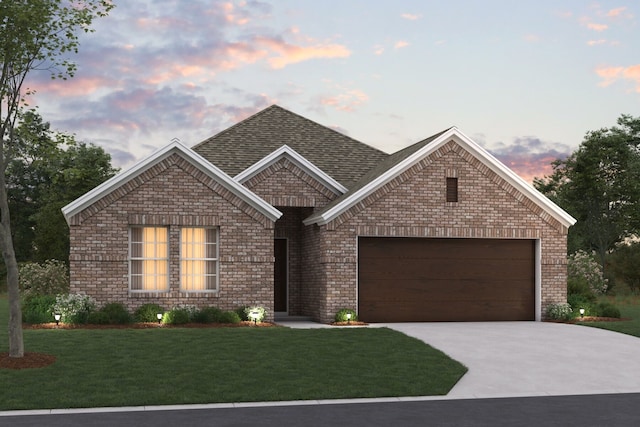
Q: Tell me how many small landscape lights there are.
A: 5